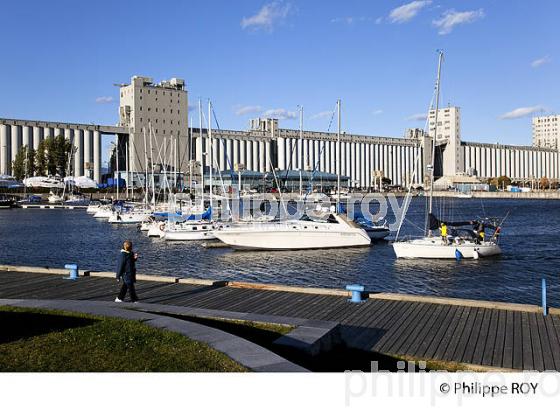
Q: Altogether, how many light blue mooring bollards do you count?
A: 2